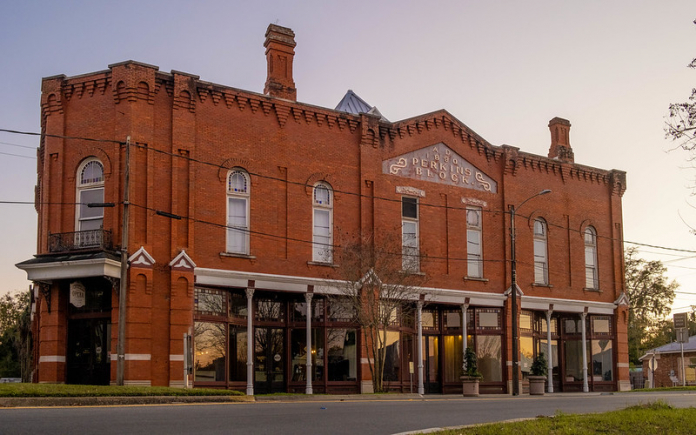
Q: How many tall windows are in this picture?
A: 7